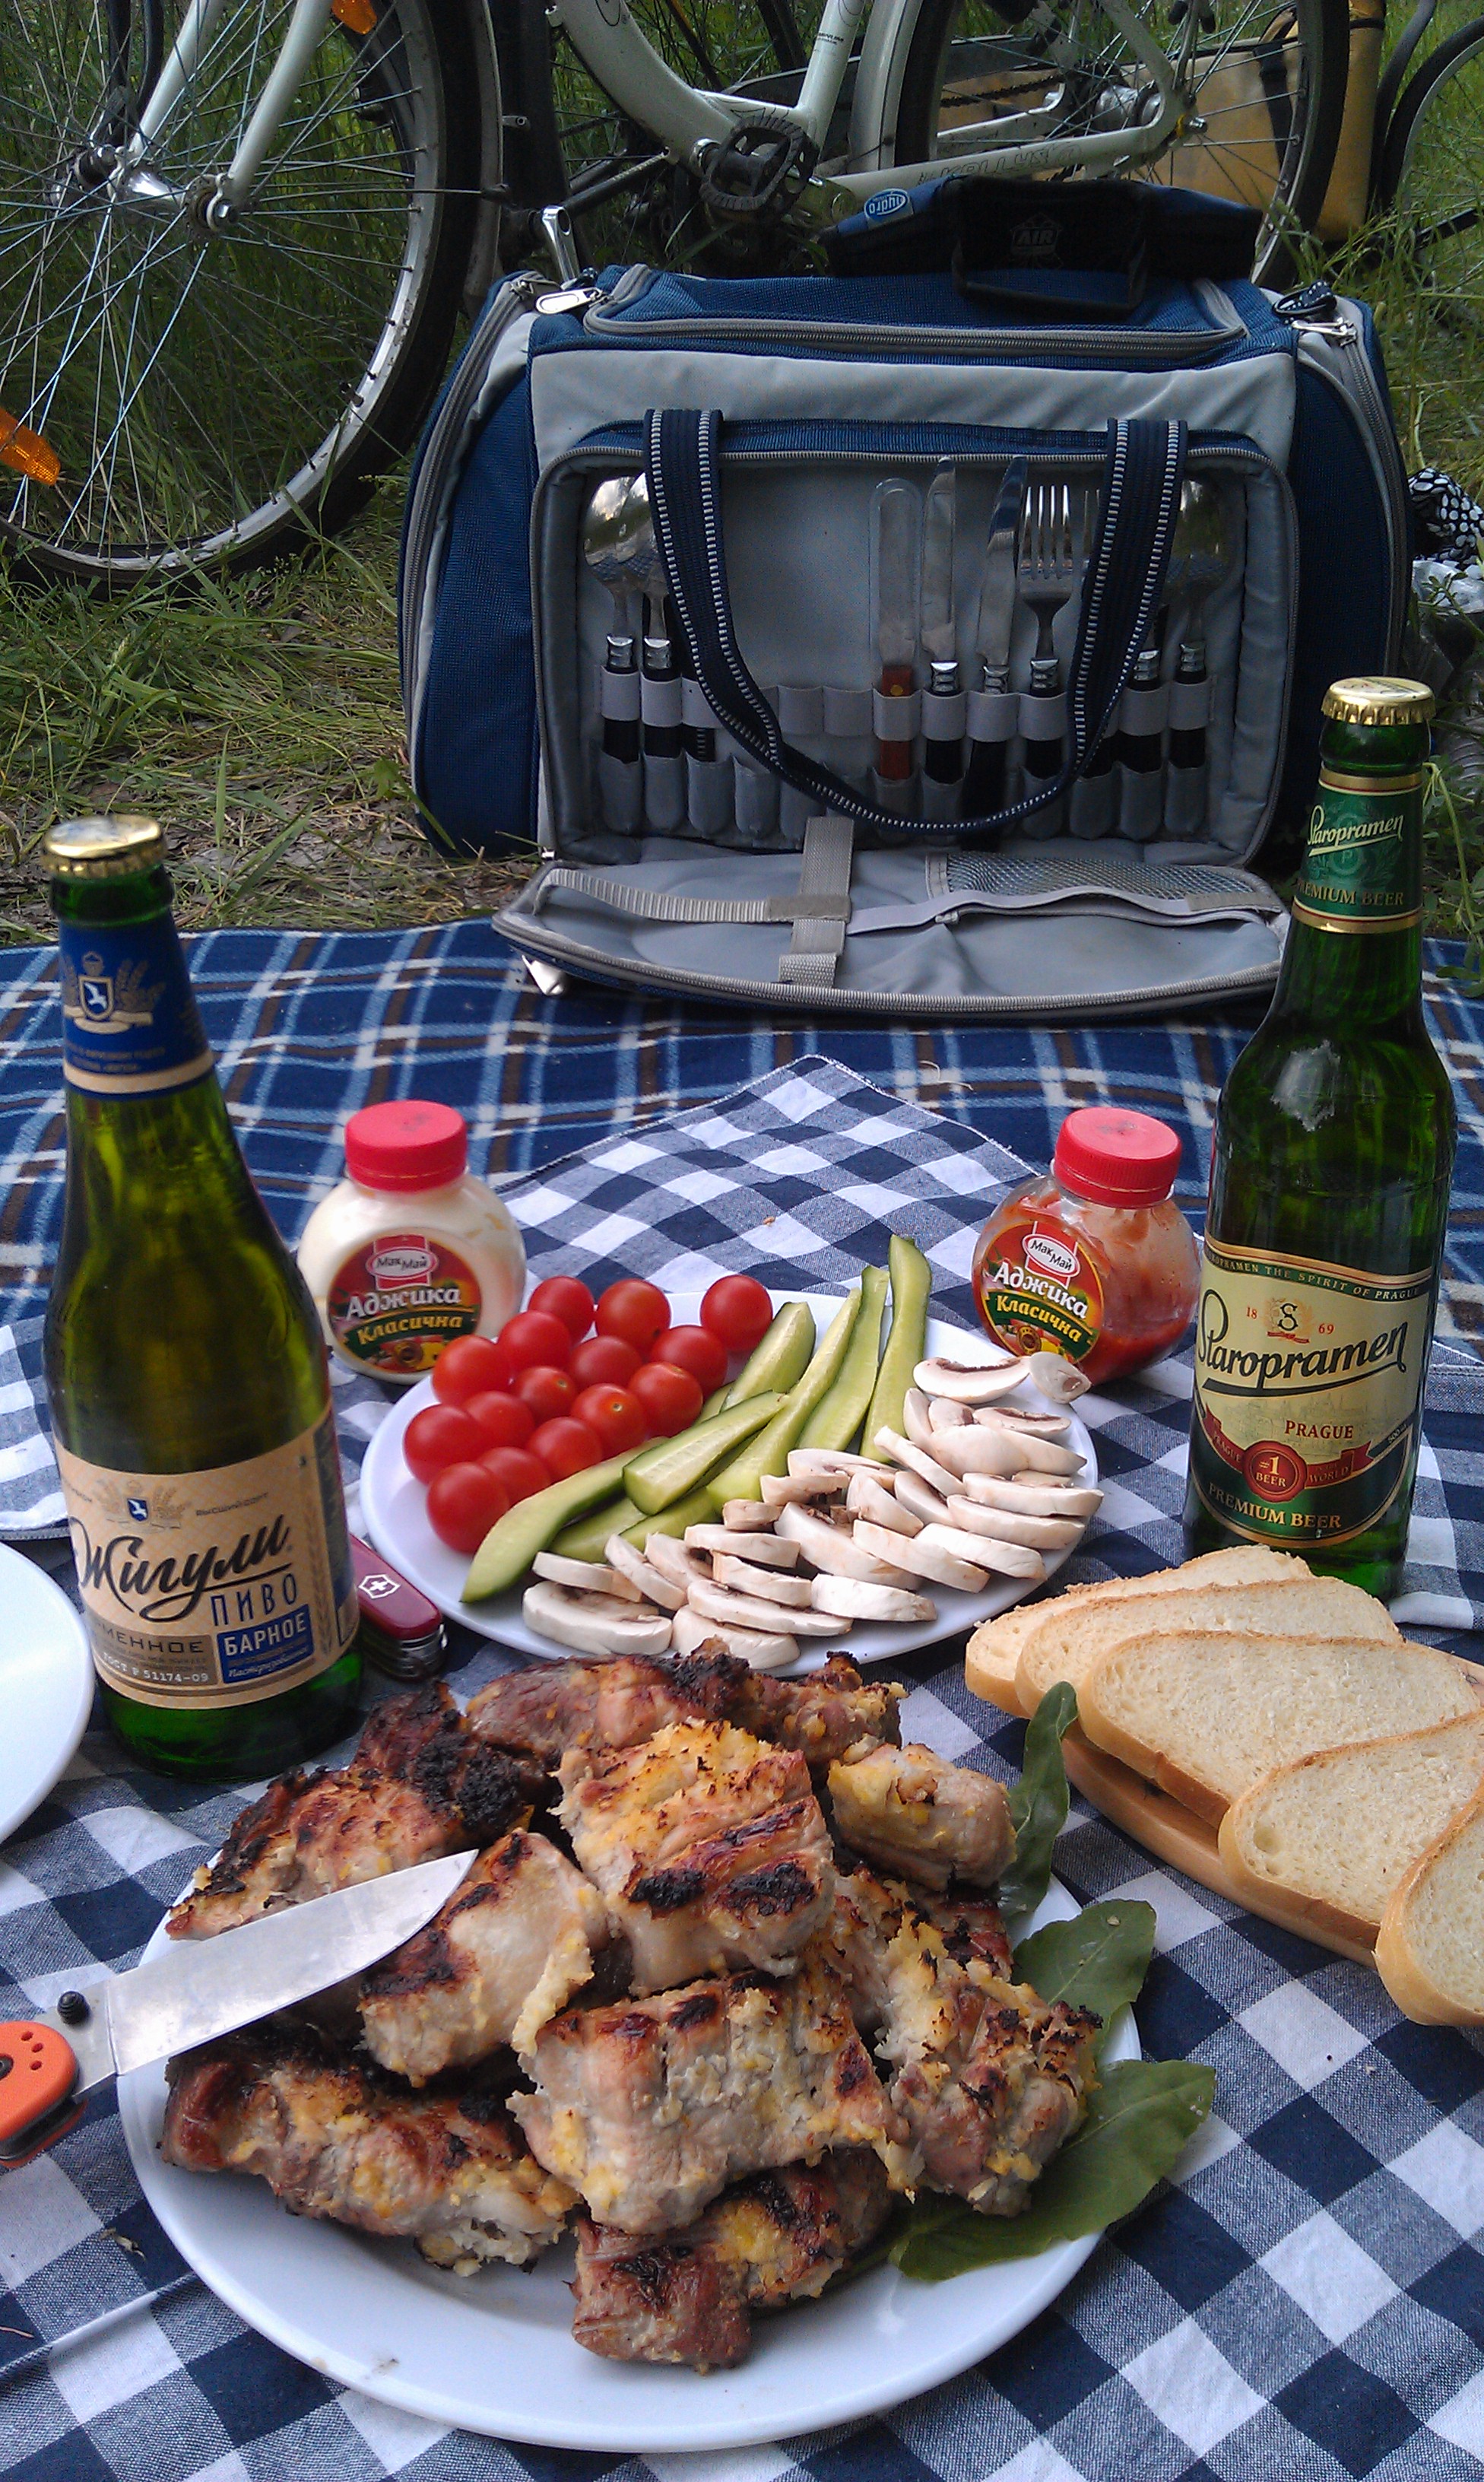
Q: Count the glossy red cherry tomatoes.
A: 15